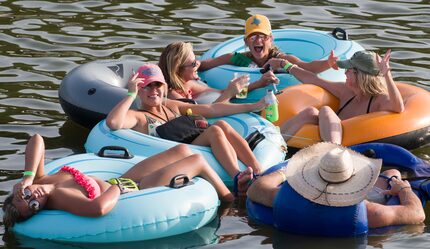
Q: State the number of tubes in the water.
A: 6